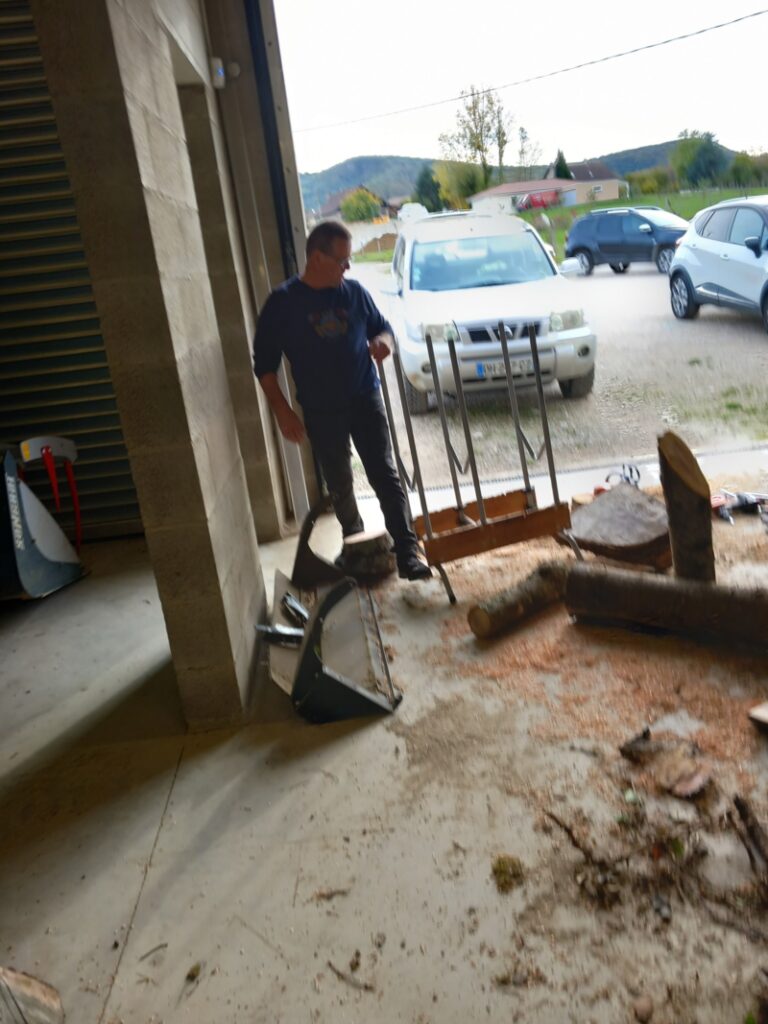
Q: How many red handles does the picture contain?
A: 2